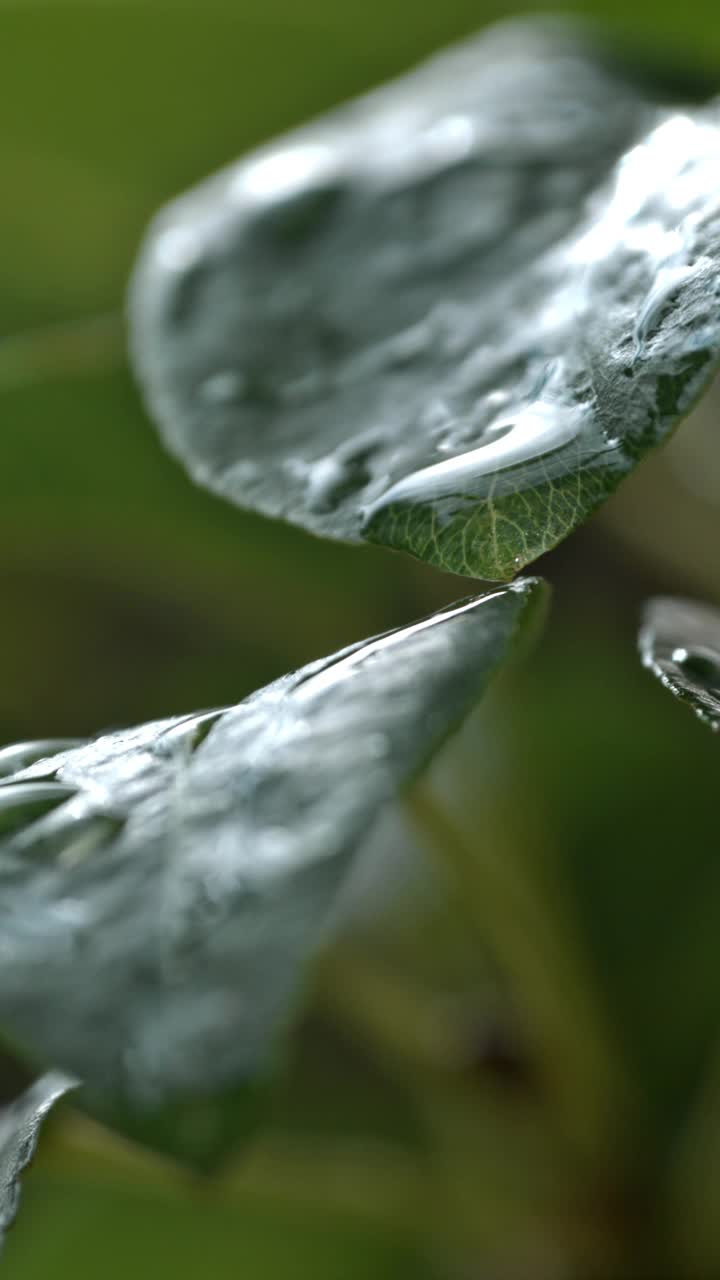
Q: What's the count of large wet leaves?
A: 2